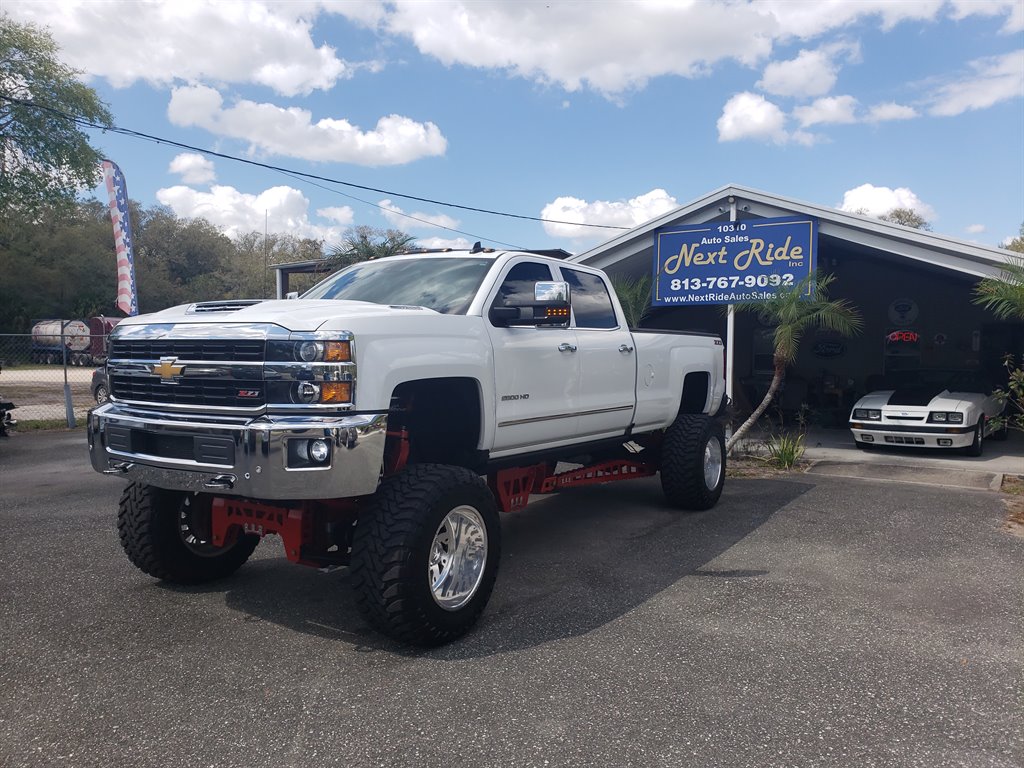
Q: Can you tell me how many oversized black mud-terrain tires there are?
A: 3